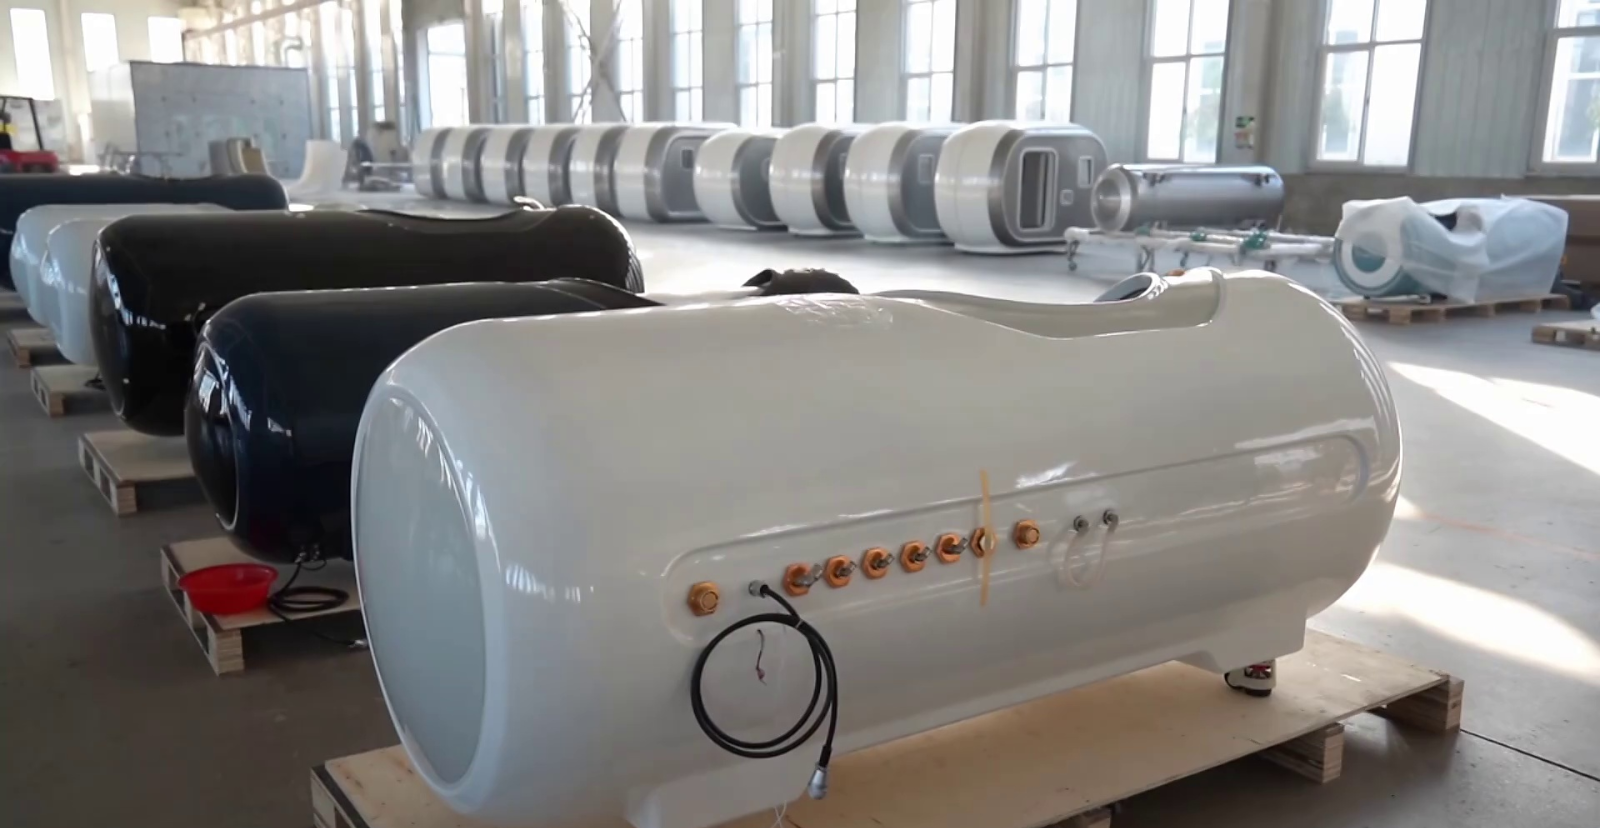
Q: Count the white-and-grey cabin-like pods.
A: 10